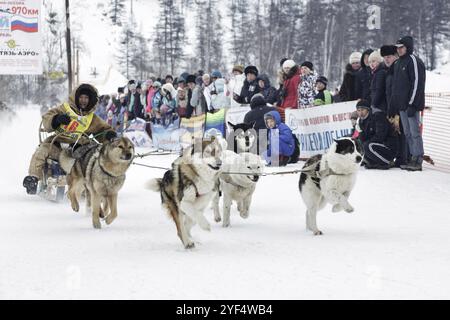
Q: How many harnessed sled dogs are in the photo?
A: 5